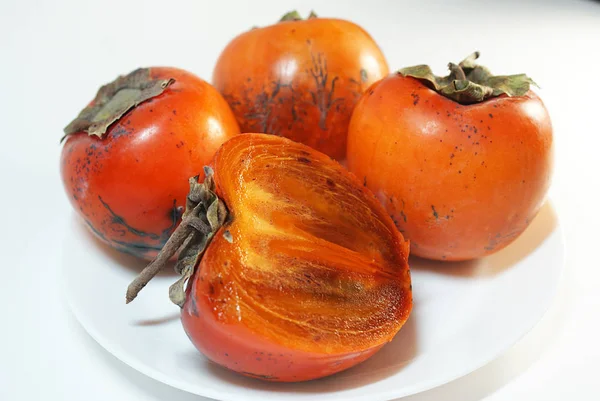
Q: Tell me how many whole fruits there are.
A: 3